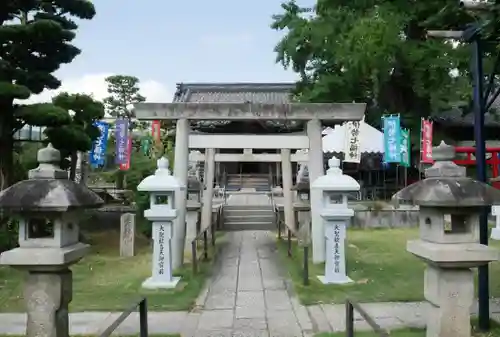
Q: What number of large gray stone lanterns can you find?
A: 2